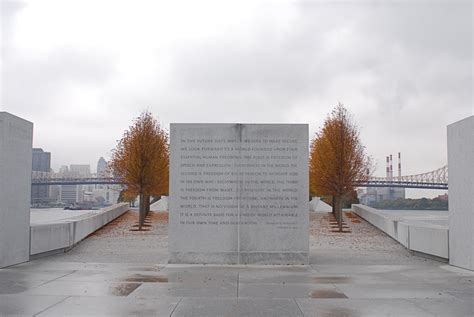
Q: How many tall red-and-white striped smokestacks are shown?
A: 3